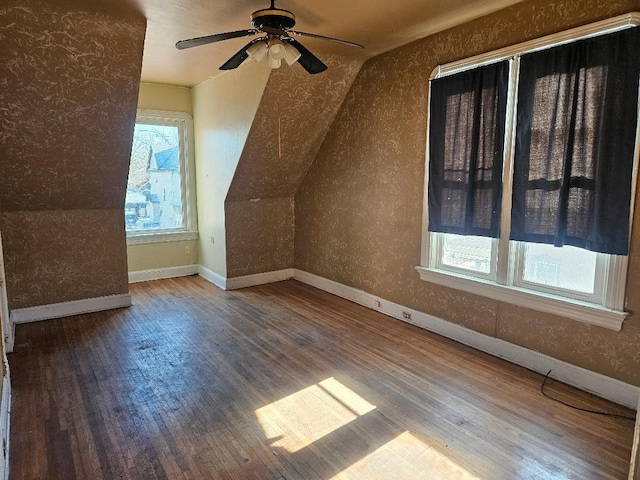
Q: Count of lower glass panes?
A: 2